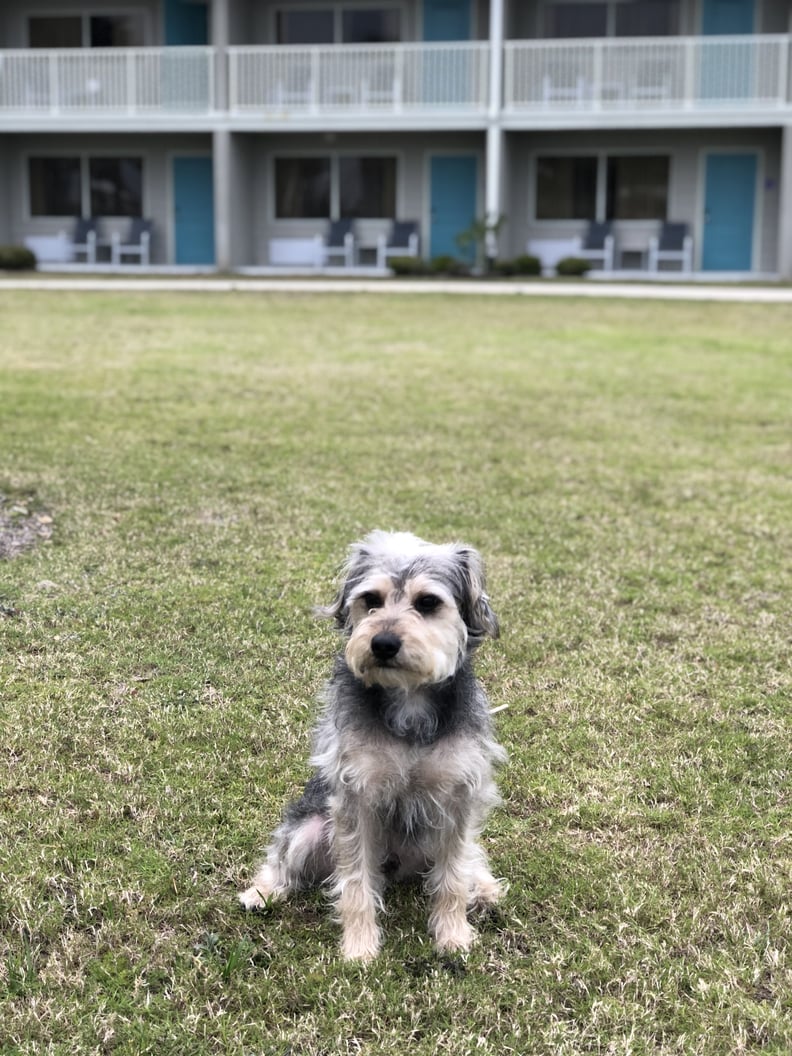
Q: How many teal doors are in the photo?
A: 6